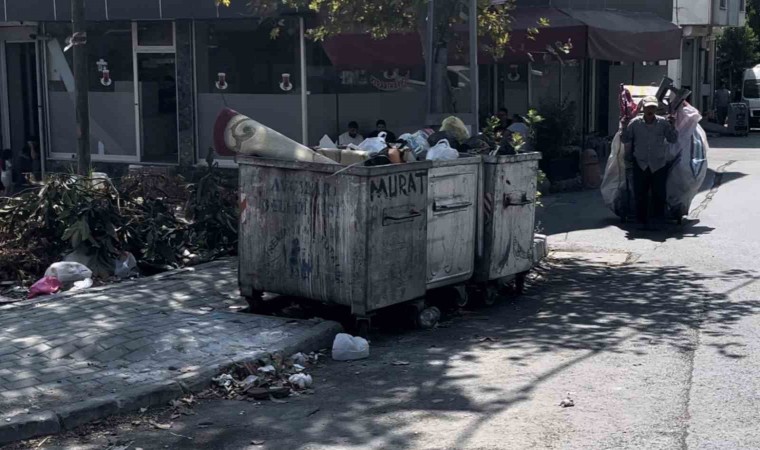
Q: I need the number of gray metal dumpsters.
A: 3